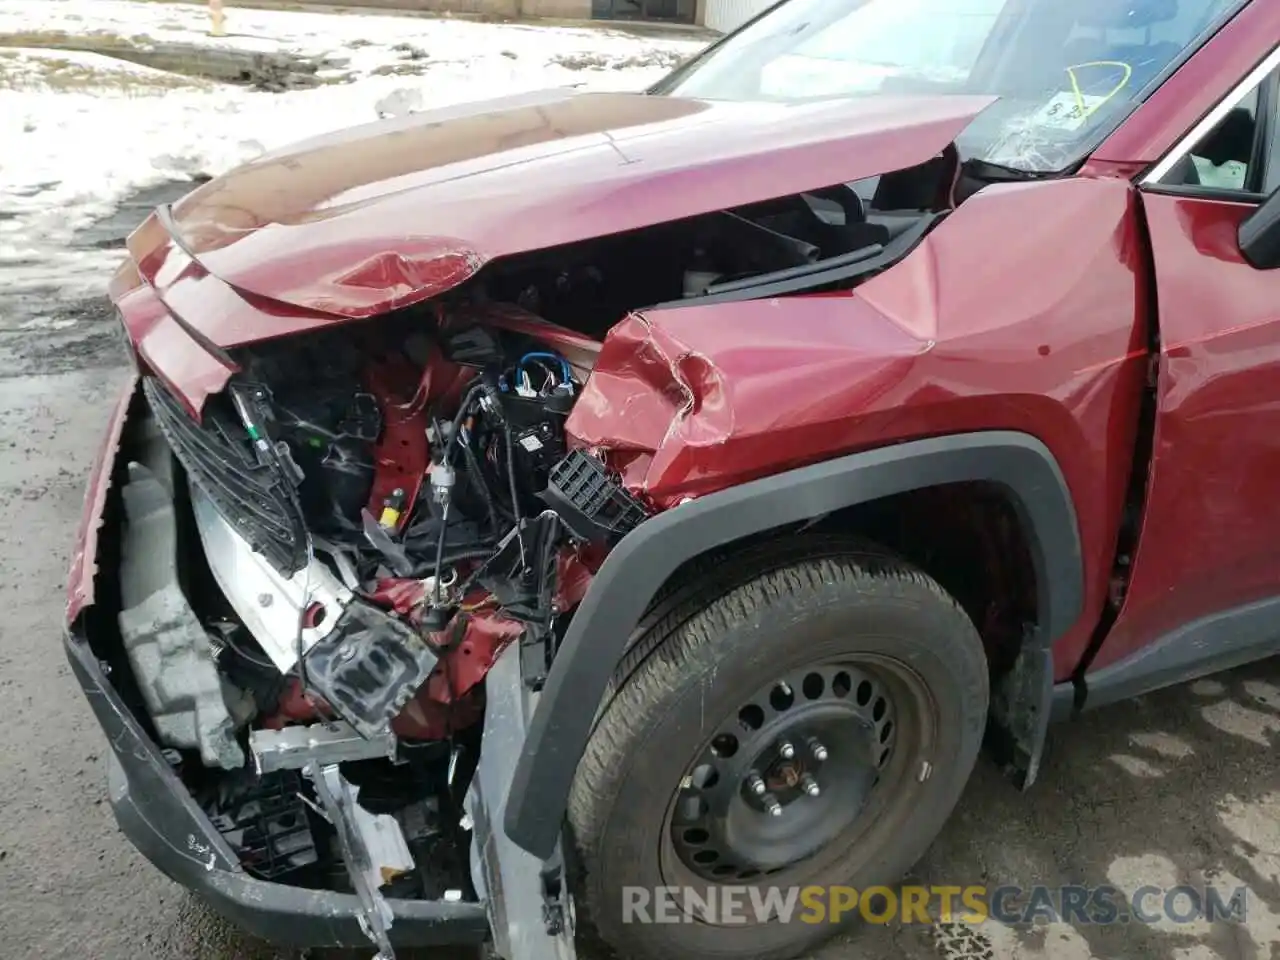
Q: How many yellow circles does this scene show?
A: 1